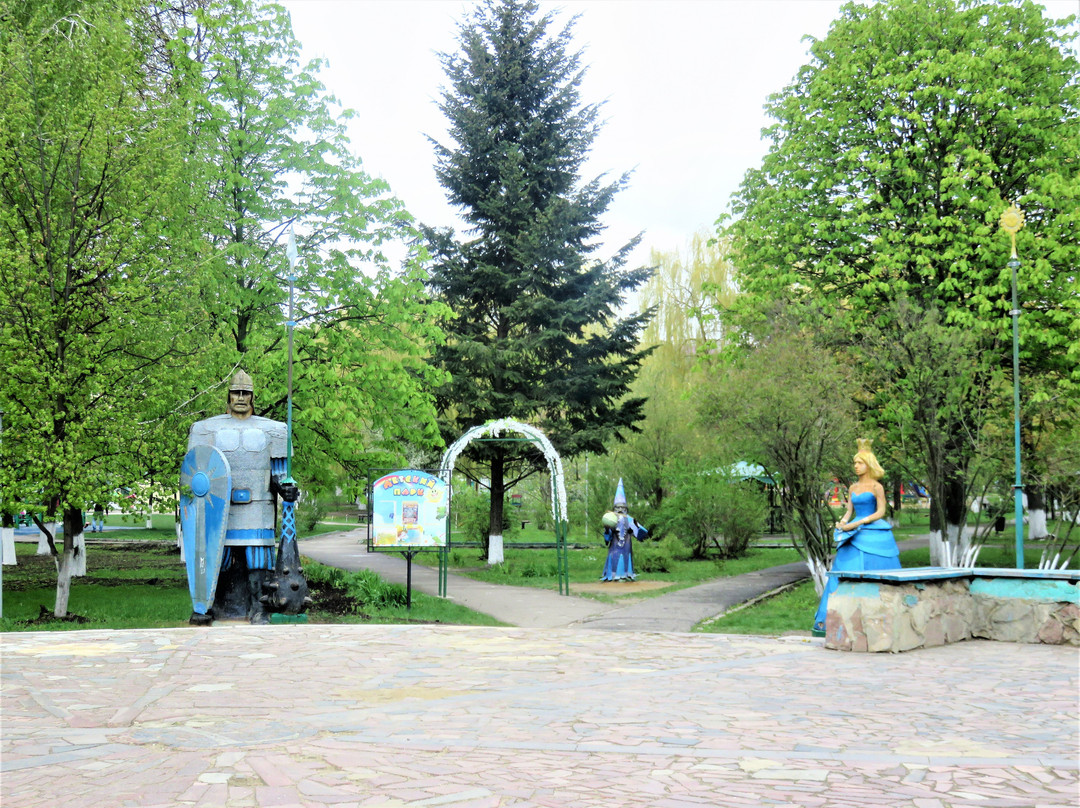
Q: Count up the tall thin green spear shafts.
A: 1